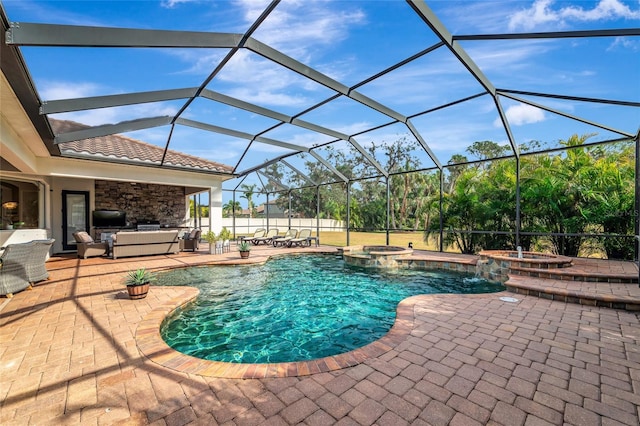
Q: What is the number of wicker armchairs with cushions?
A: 2